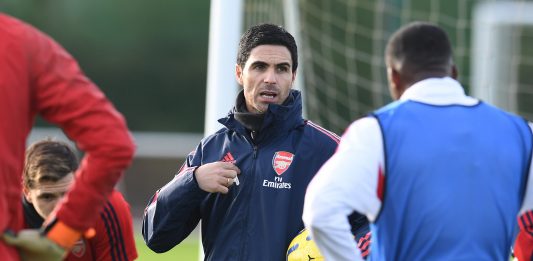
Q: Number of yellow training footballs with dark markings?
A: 1